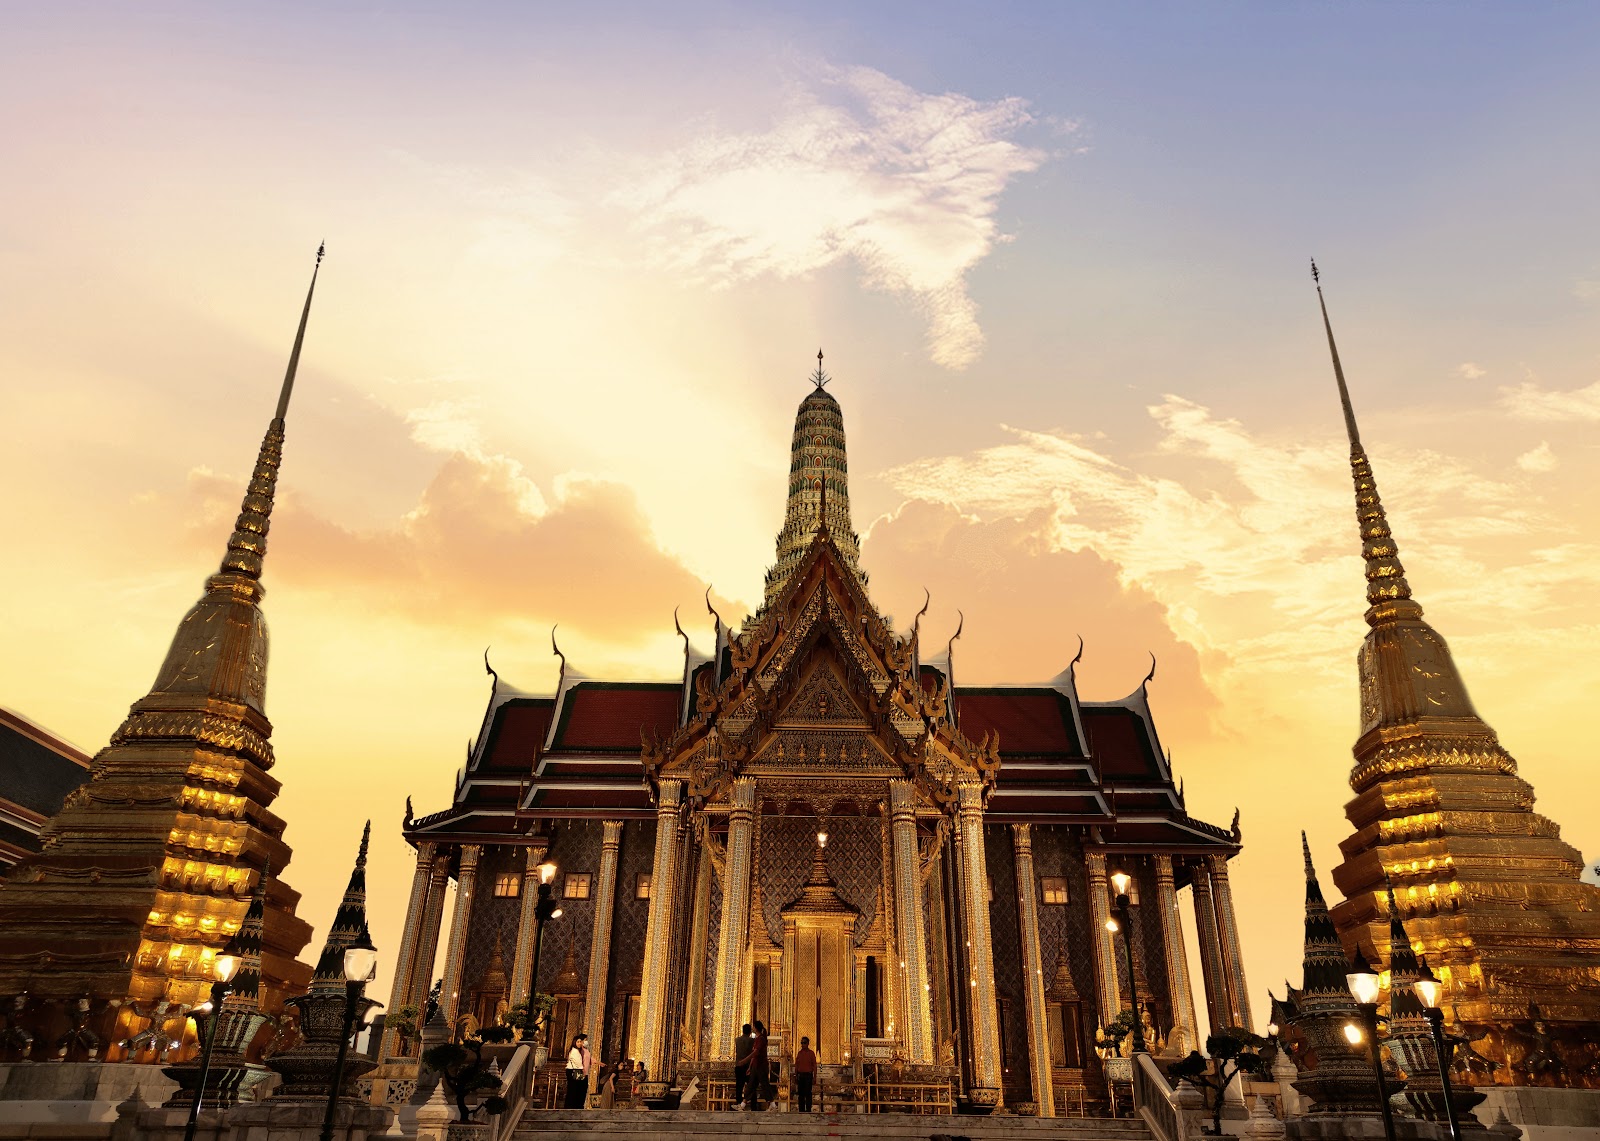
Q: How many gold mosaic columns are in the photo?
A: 14